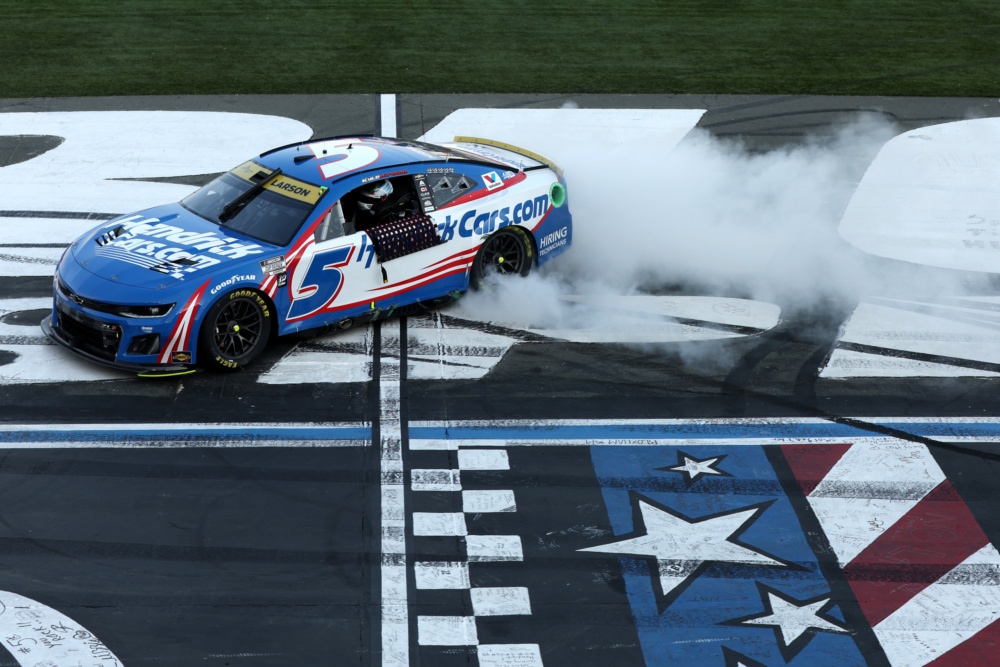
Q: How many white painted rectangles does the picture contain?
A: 9